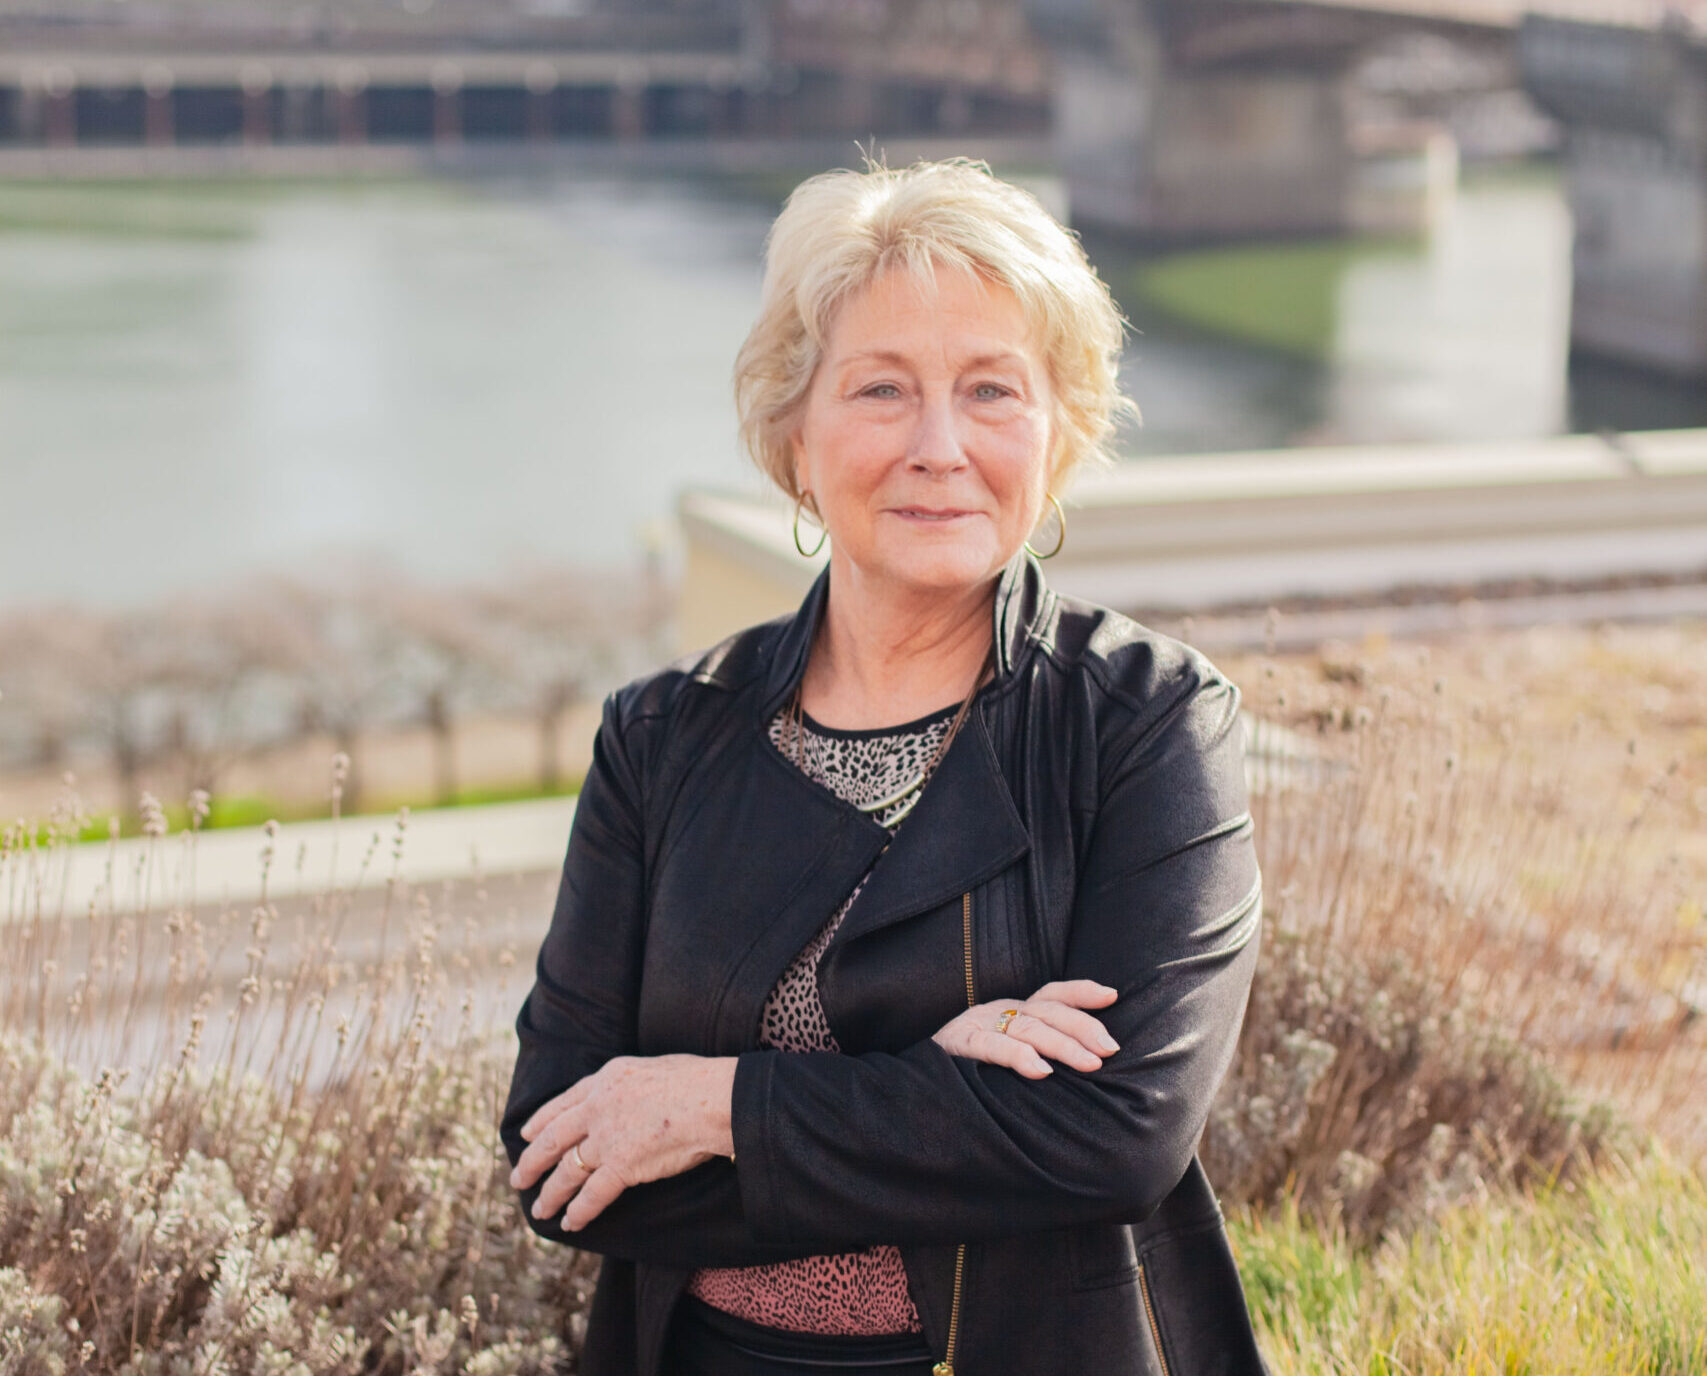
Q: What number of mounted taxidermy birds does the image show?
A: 0